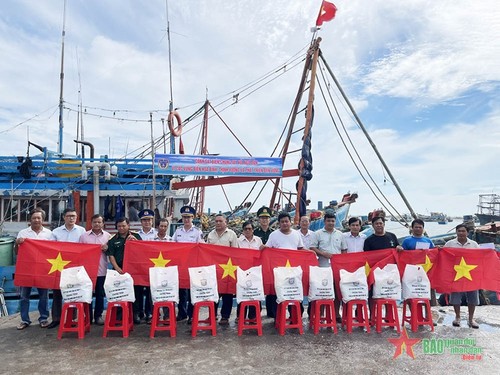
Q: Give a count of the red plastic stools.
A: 10